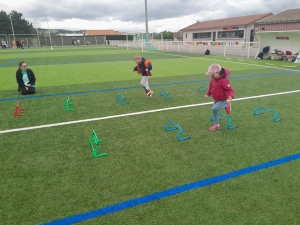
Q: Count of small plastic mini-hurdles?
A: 9